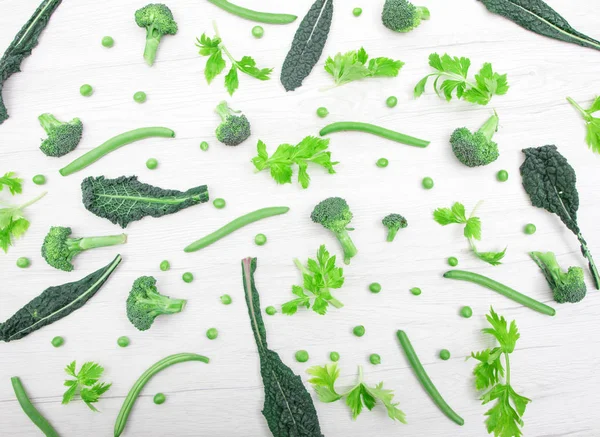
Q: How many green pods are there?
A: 8